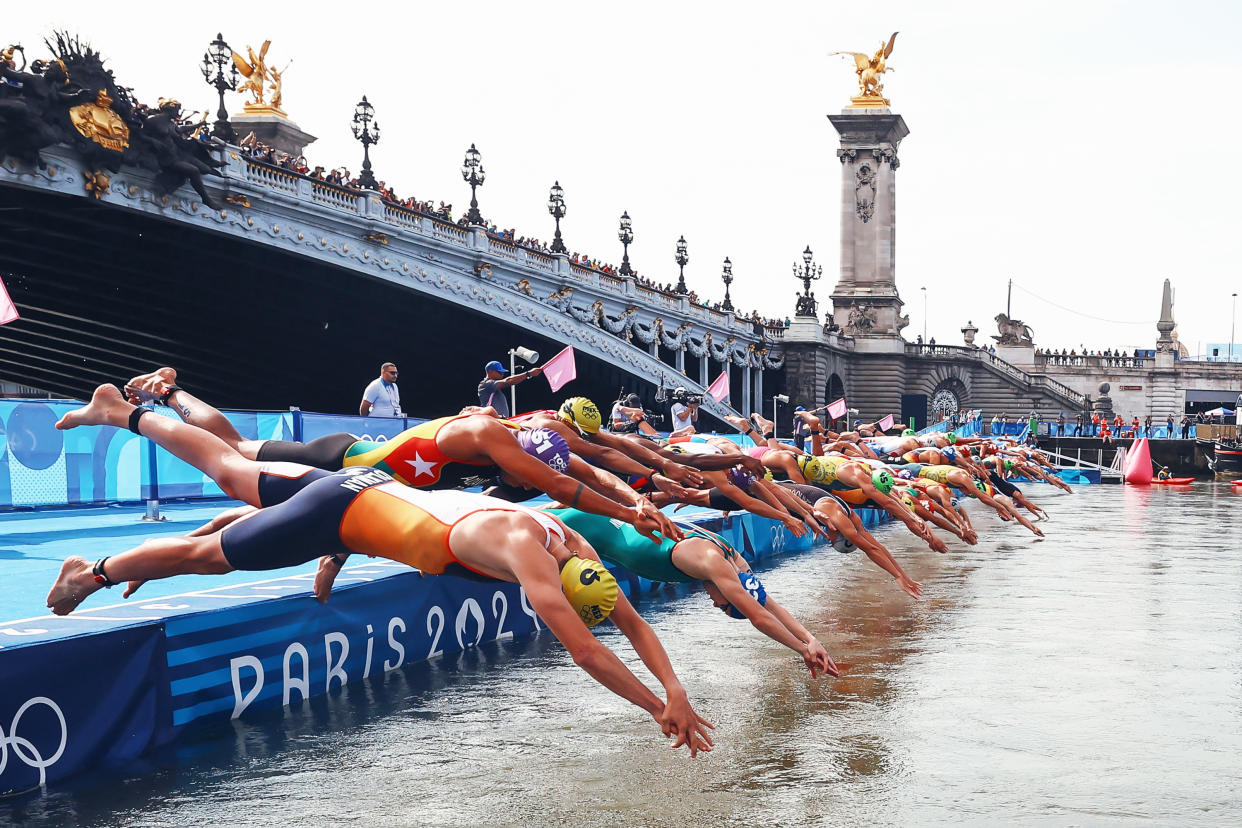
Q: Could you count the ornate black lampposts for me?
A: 8